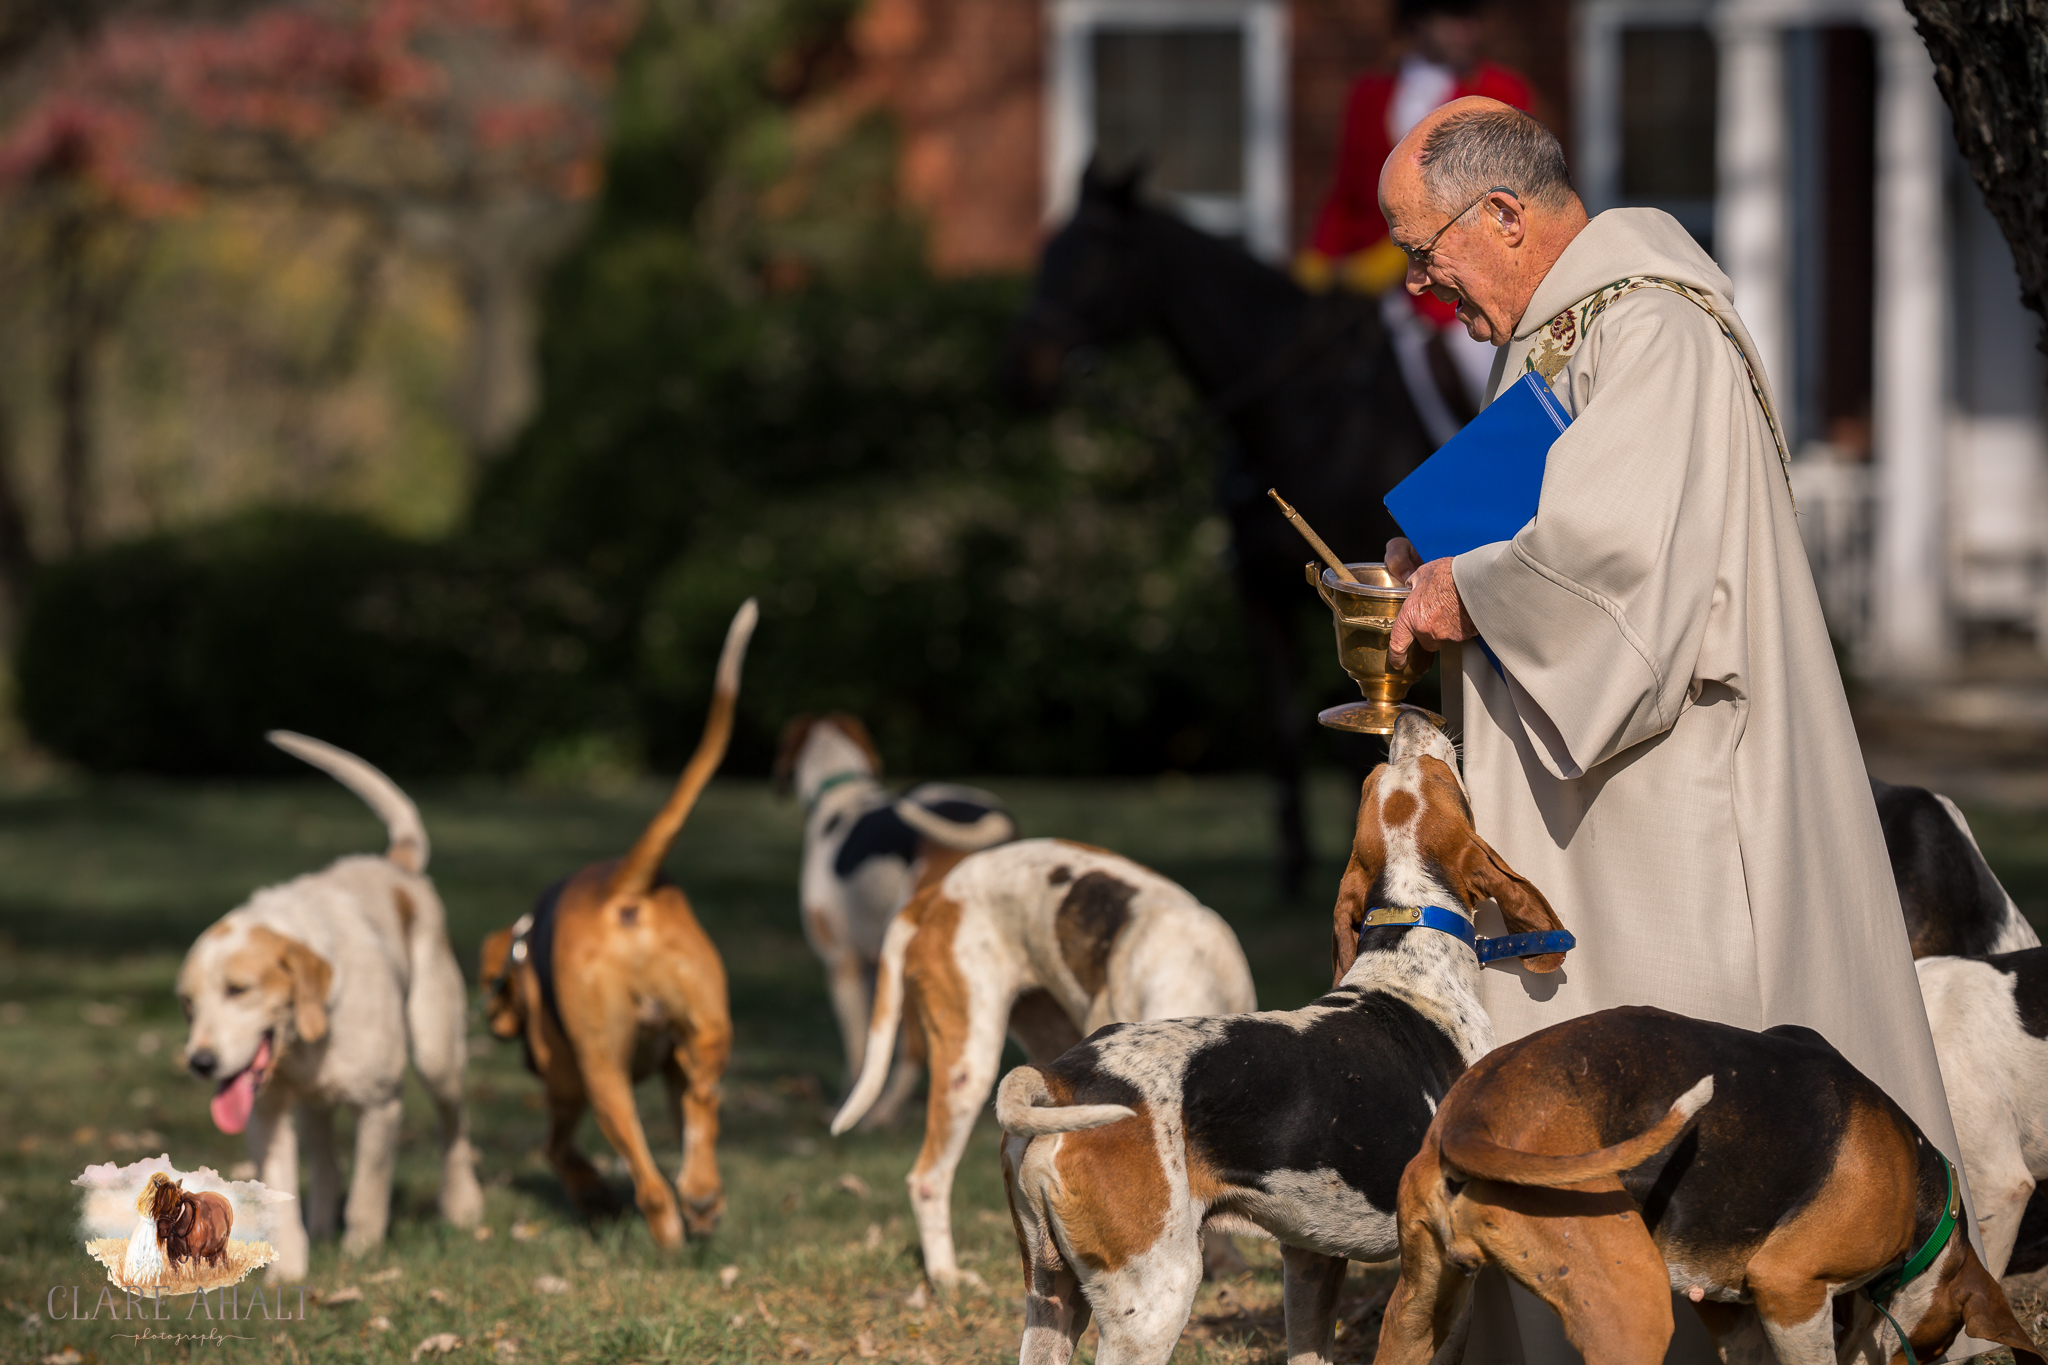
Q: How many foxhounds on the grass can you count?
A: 8